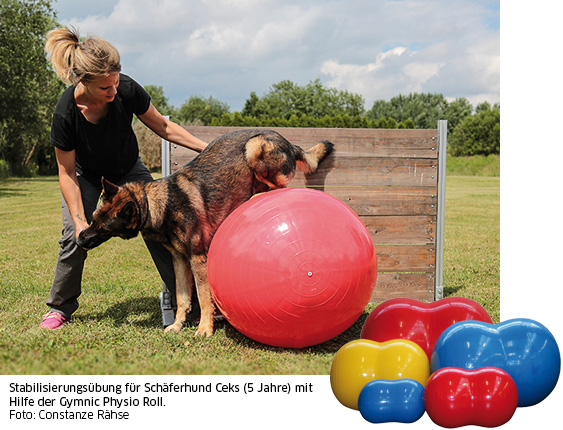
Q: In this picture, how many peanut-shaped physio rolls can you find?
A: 5